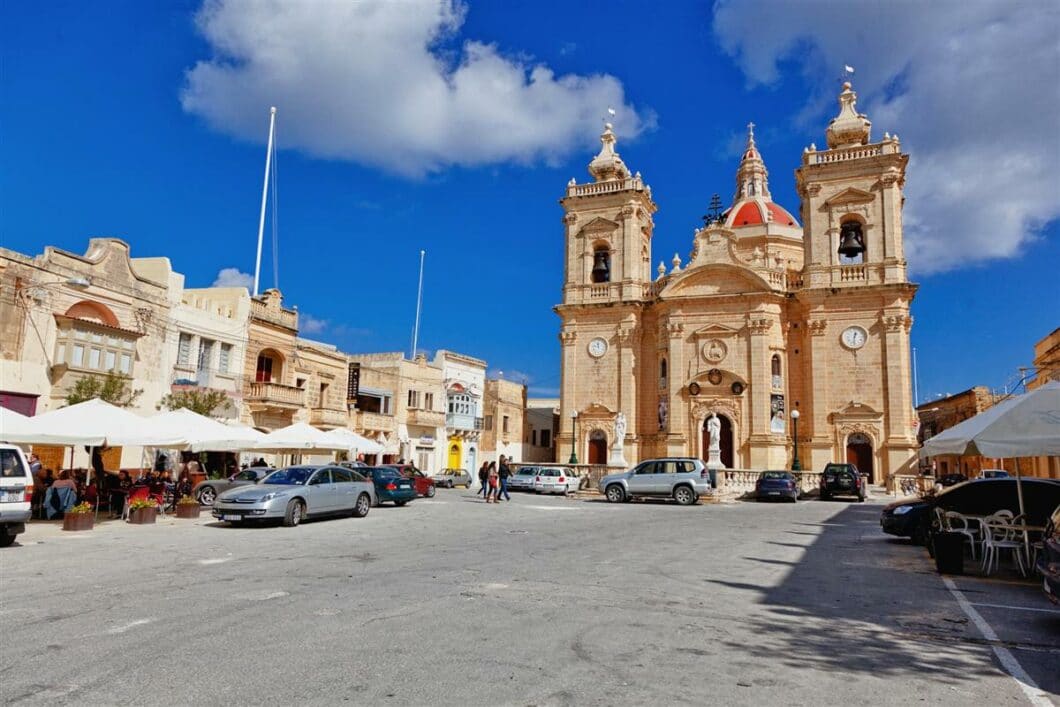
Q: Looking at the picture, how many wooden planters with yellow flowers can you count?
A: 3